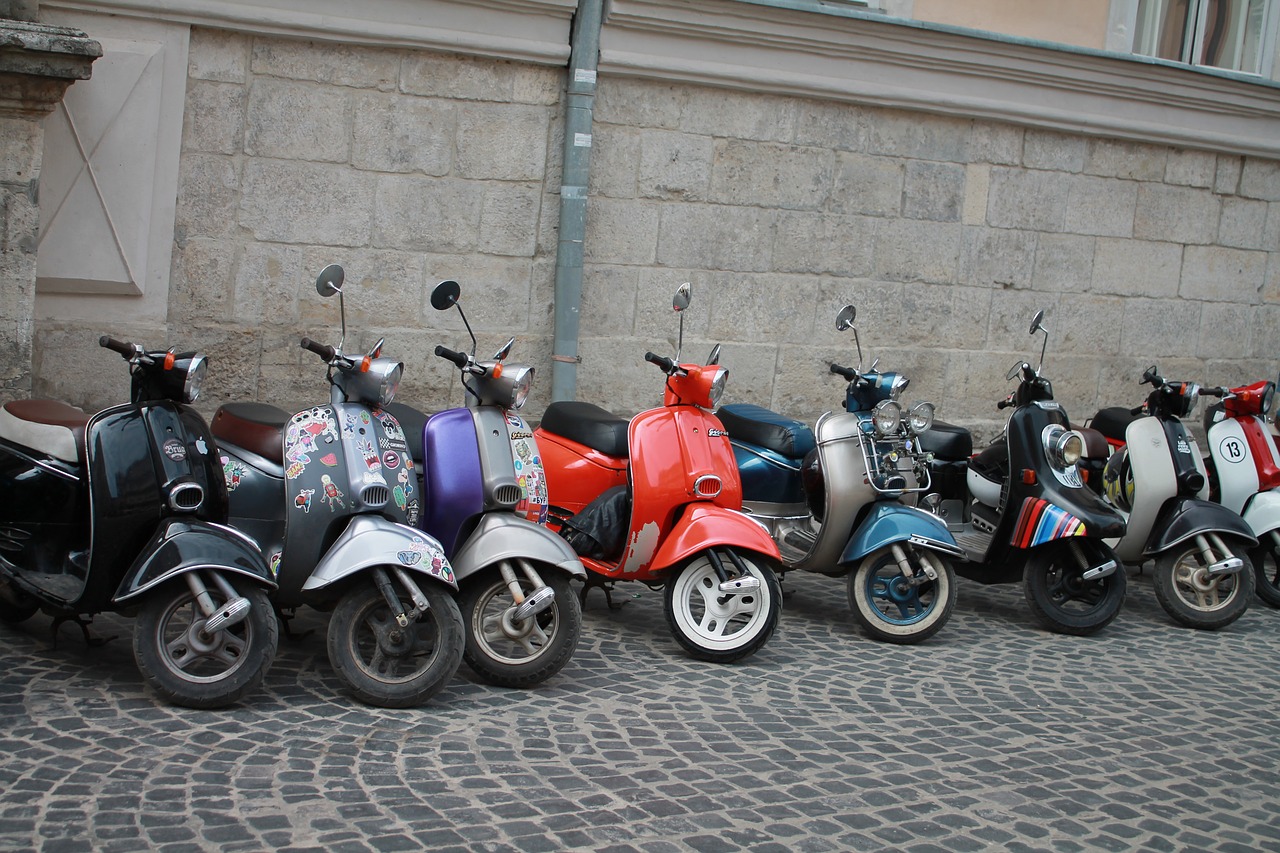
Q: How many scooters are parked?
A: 8